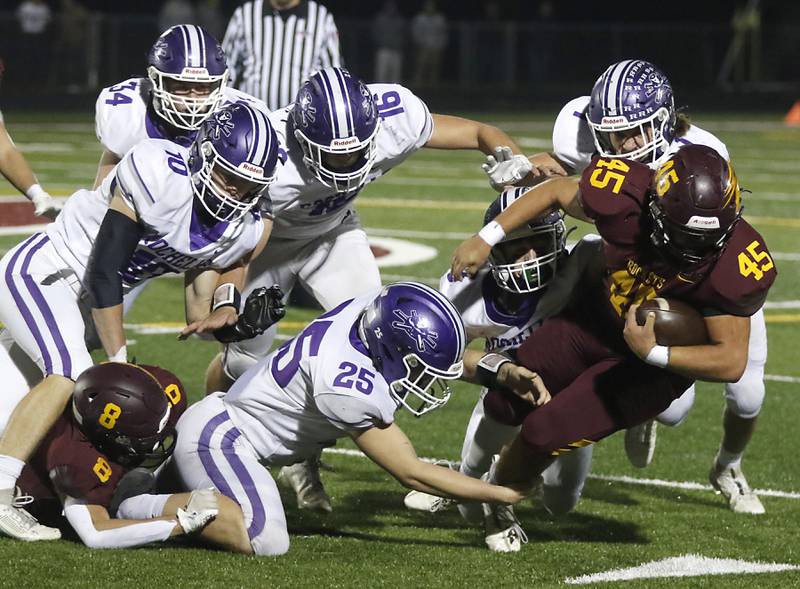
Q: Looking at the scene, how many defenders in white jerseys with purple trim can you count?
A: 6